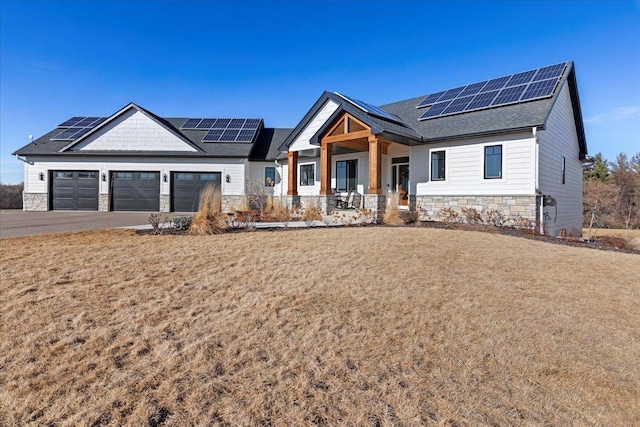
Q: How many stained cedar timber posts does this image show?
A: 3